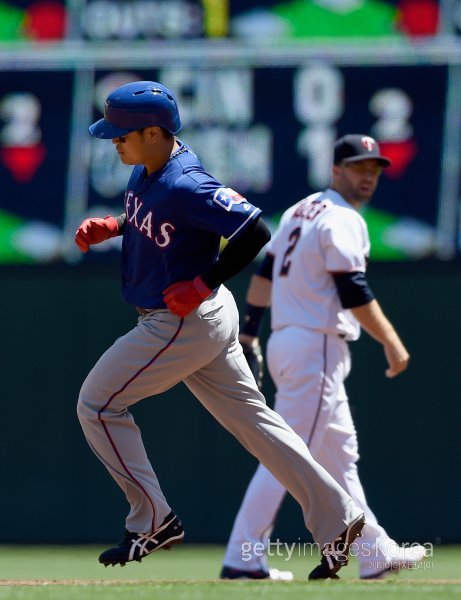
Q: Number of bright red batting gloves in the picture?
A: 2